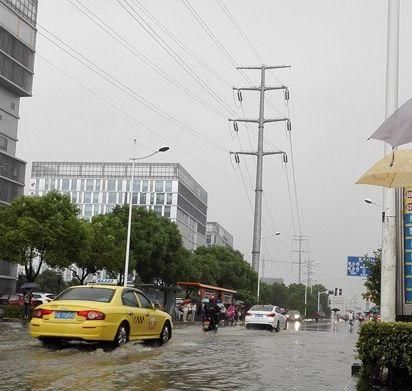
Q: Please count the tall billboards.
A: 1